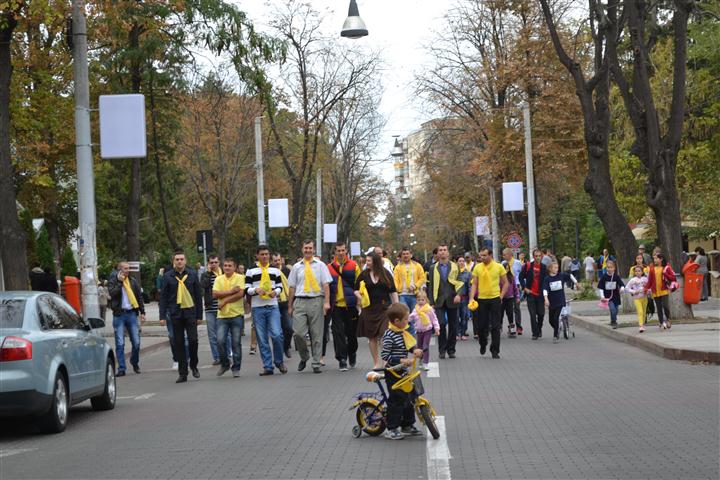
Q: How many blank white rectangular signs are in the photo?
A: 5